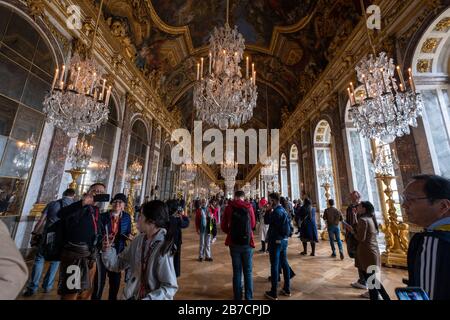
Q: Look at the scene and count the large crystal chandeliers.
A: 3